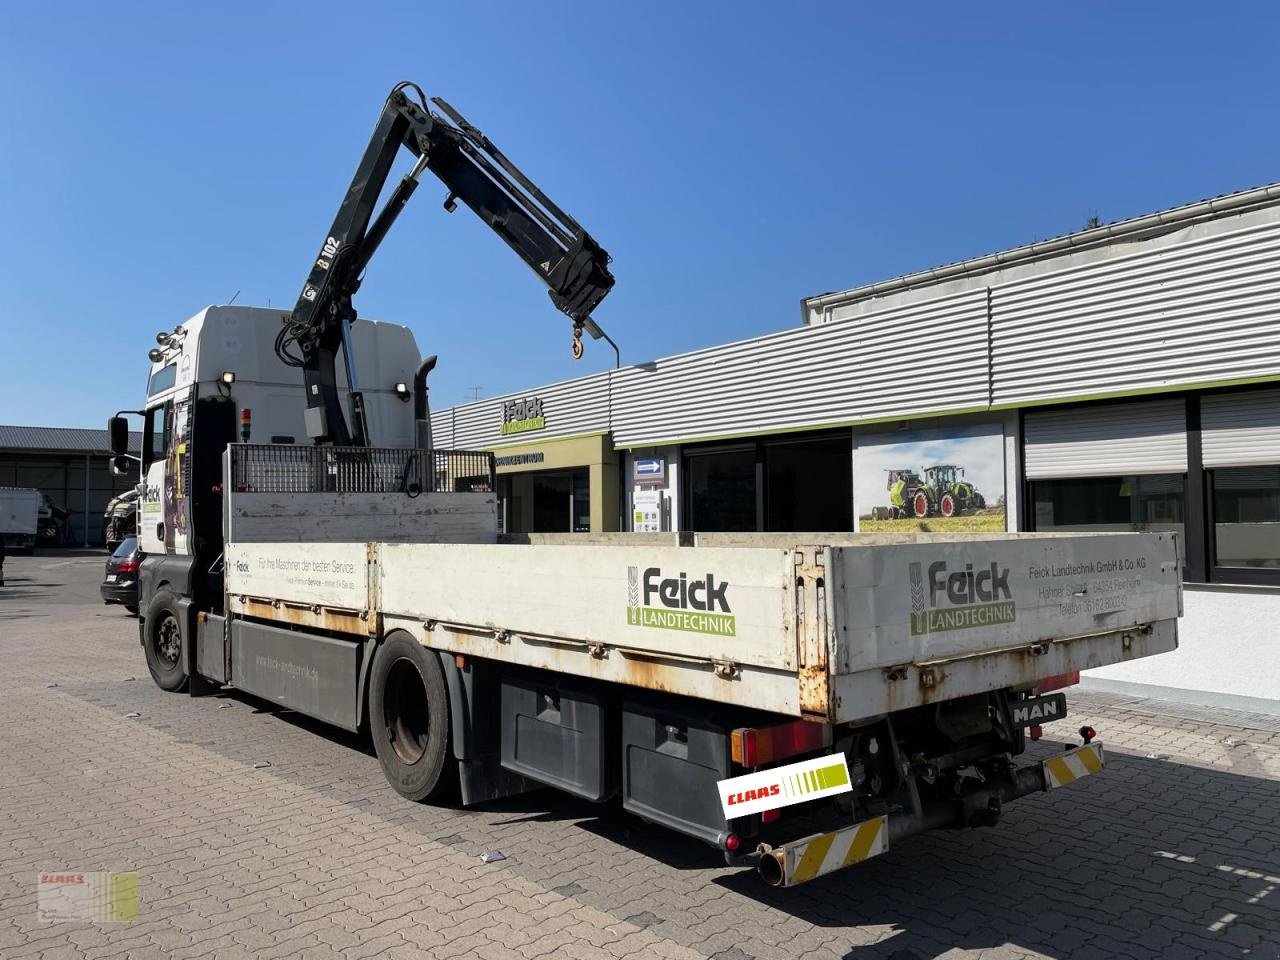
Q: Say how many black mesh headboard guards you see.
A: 1